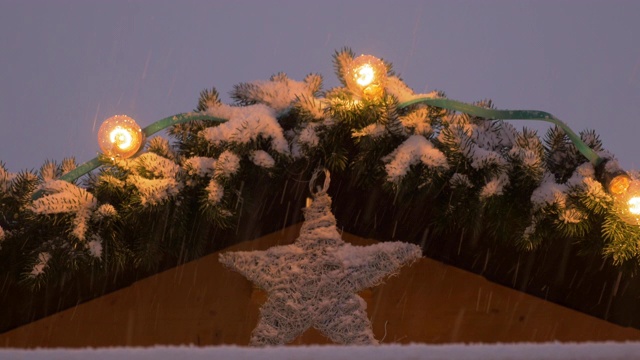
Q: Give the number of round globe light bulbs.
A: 3